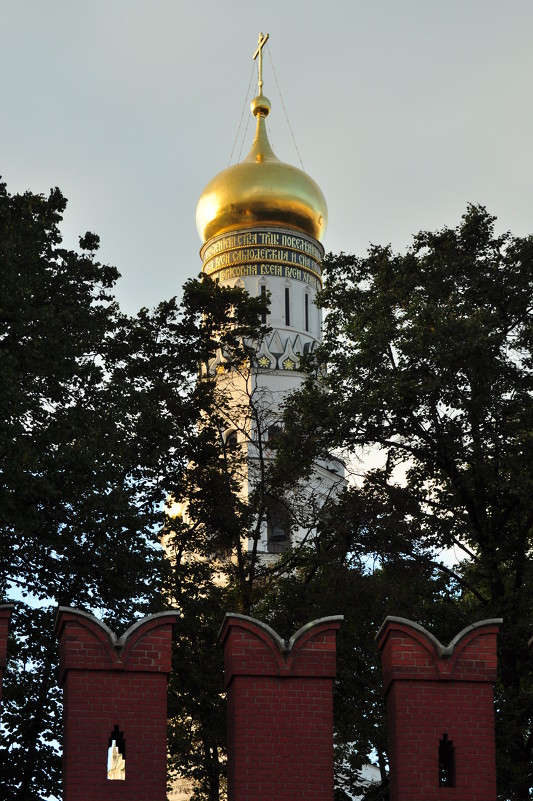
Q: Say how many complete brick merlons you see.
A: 3